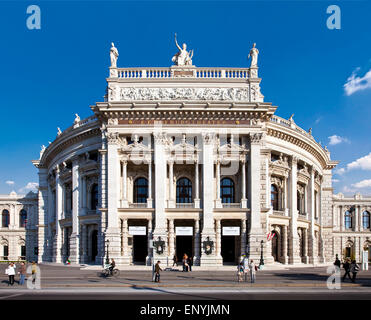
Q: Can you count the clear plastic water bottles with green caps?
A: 0